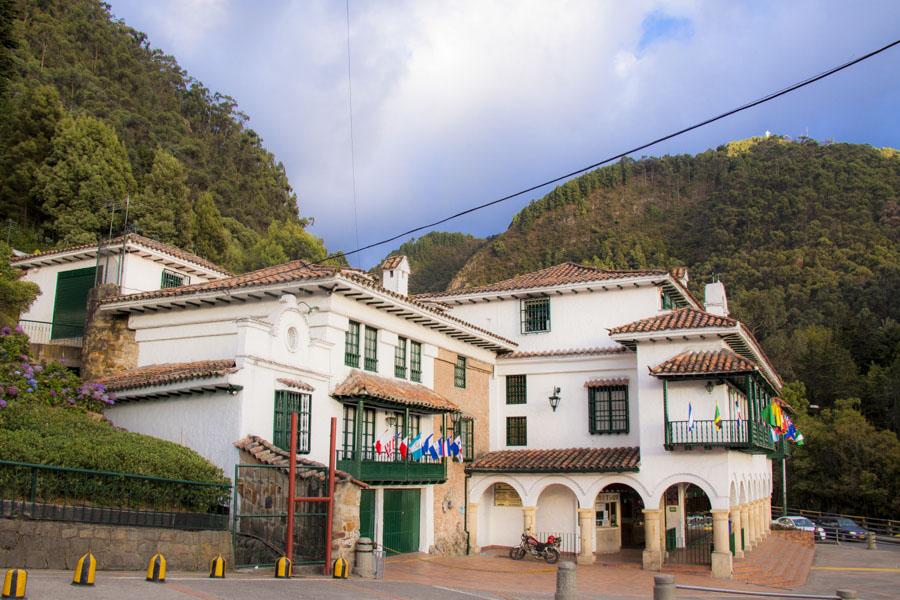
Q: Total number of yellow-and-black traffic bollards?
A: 6